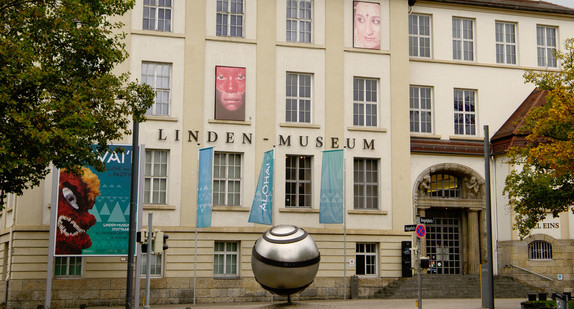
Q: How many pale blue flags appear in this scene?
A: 3